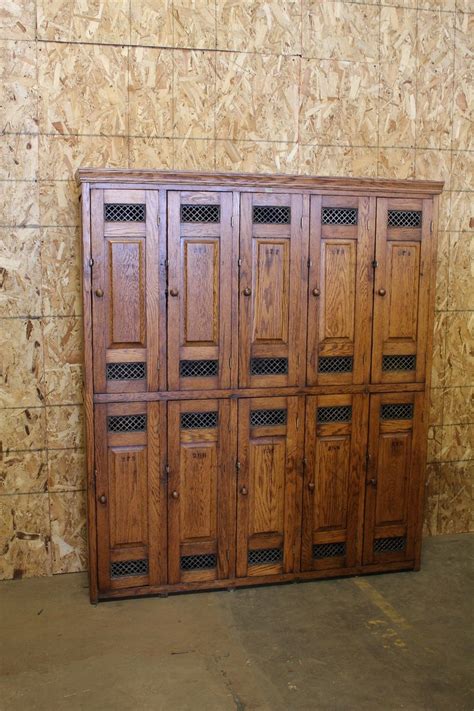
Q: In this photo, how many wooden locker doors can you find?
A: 10